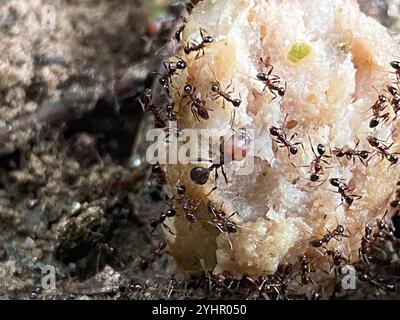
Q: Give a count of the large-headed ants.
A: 1